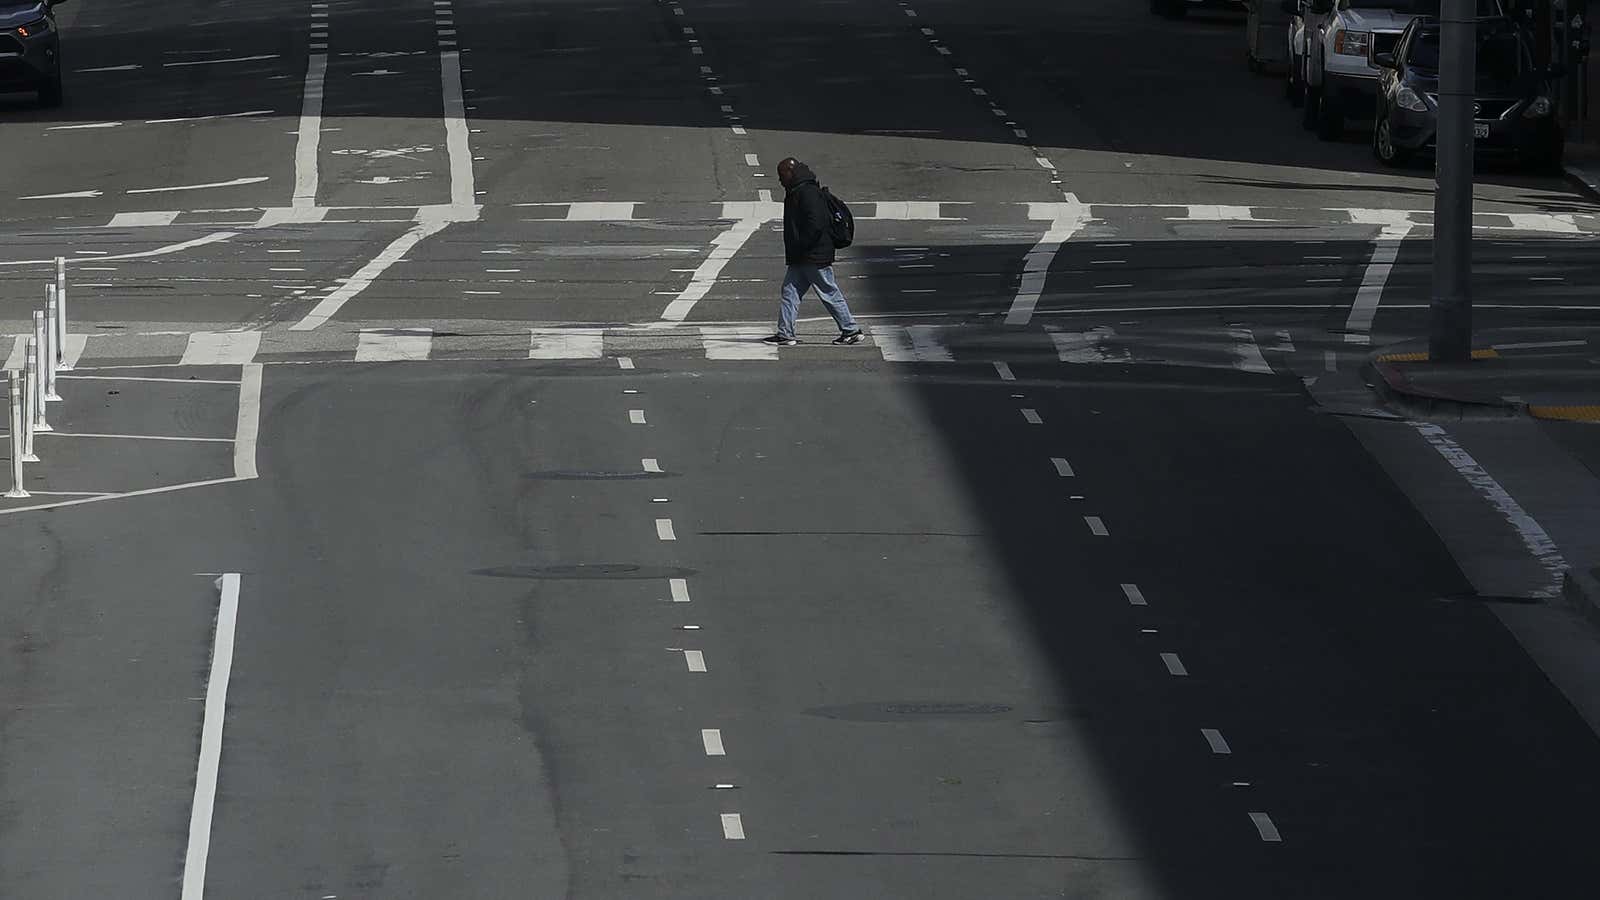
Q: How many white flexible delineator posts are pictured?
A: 5